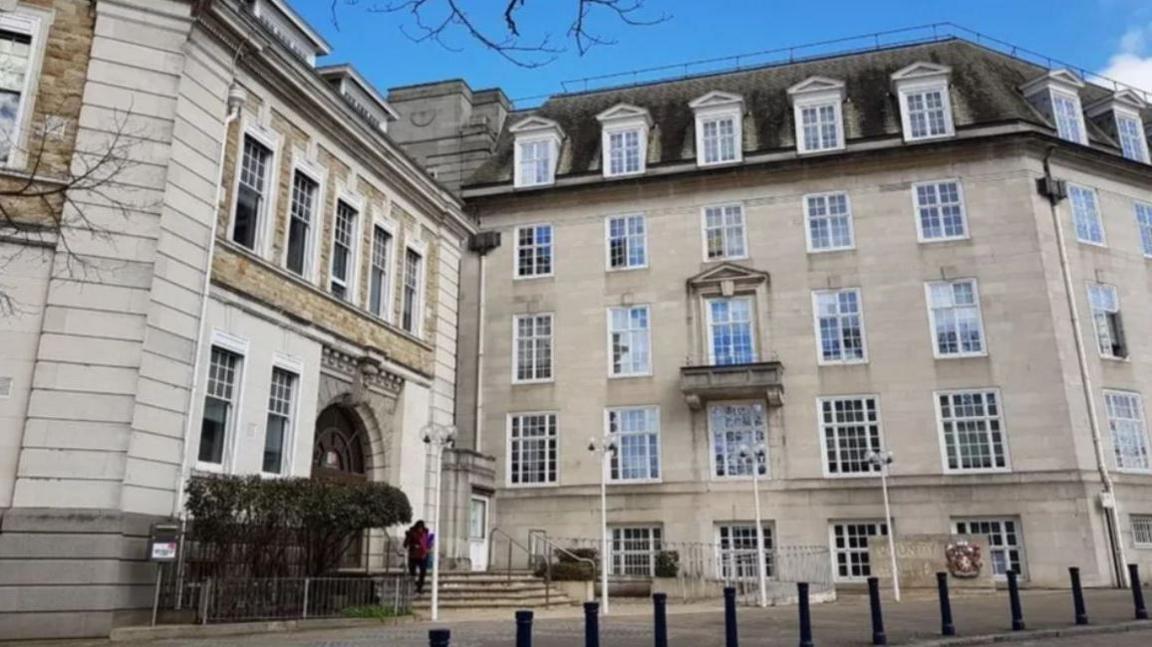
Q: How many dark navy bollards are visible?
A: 11